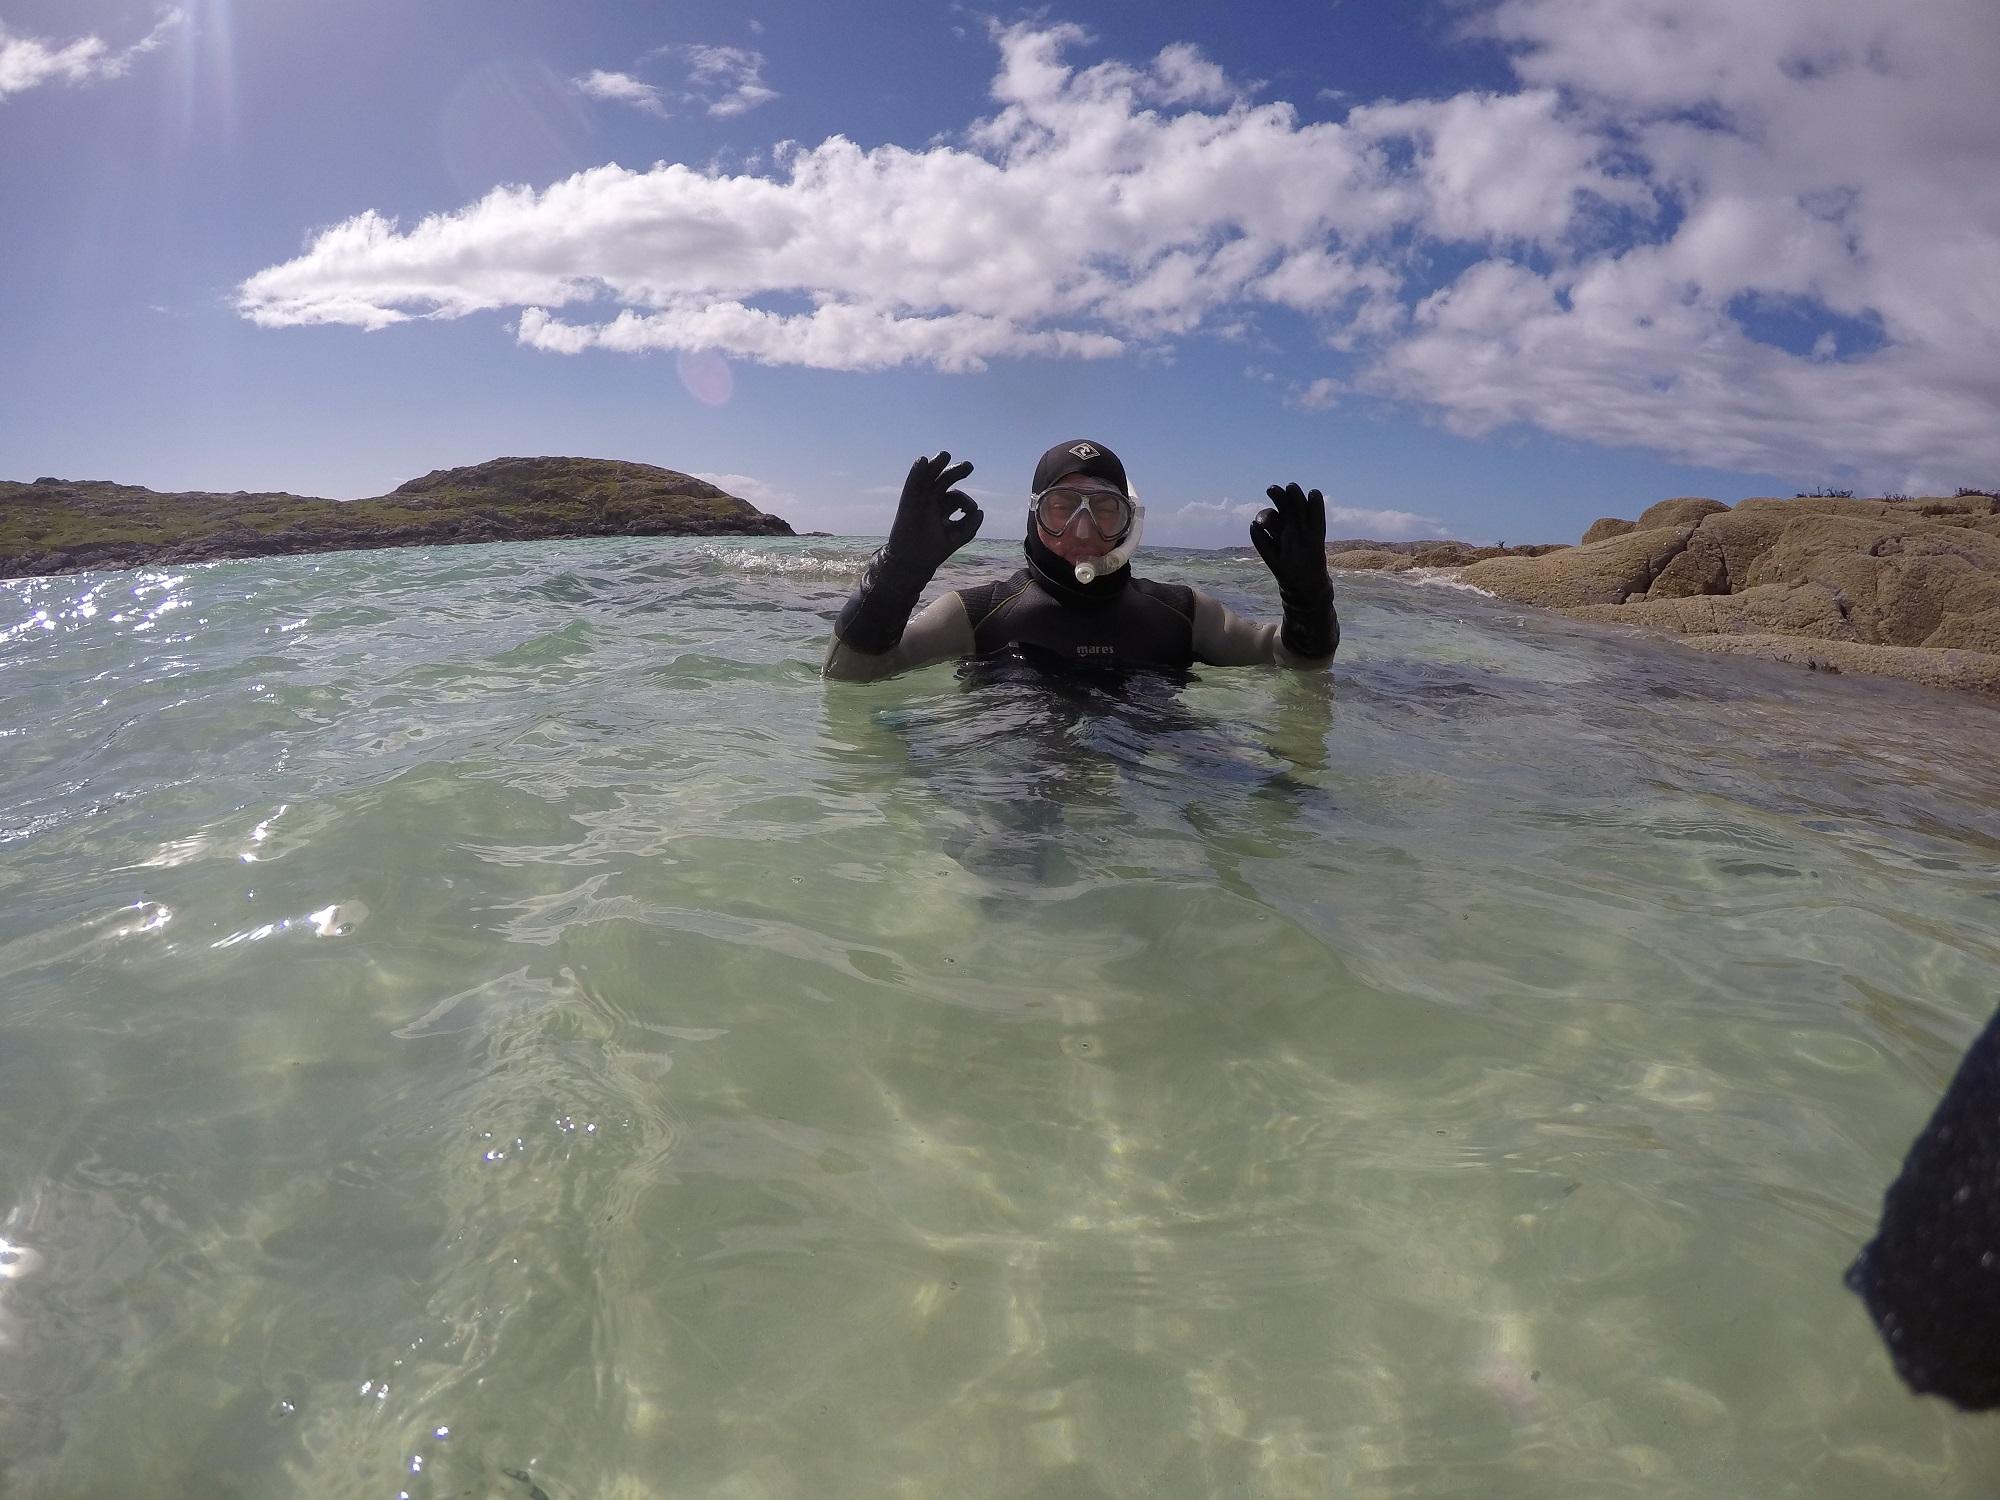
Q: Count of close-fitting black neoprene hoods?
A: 1